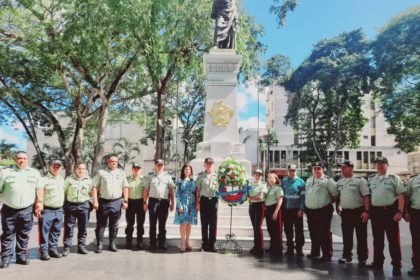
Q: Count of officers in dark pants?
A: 14